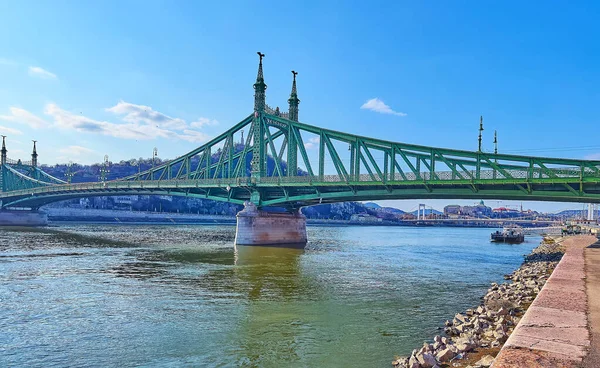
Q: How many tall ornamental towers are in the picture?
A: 4